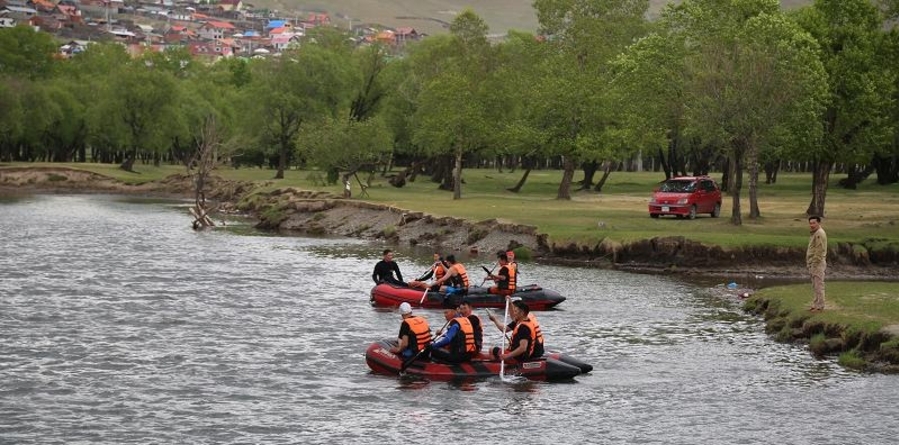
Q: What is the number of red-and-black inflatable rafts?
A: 2